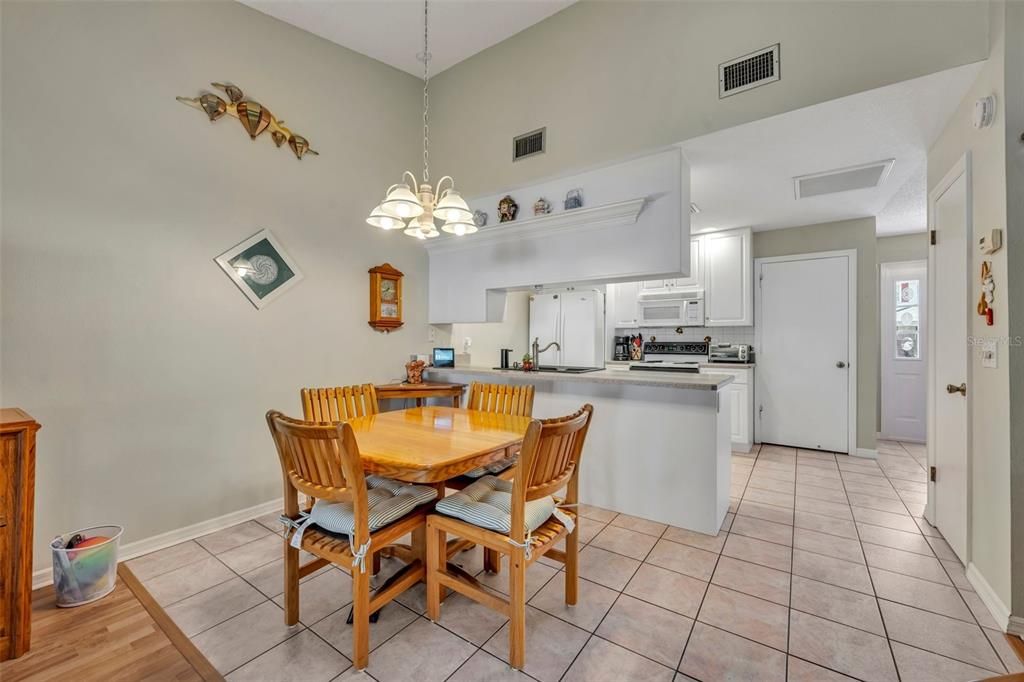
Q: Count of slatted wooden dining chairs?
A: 4